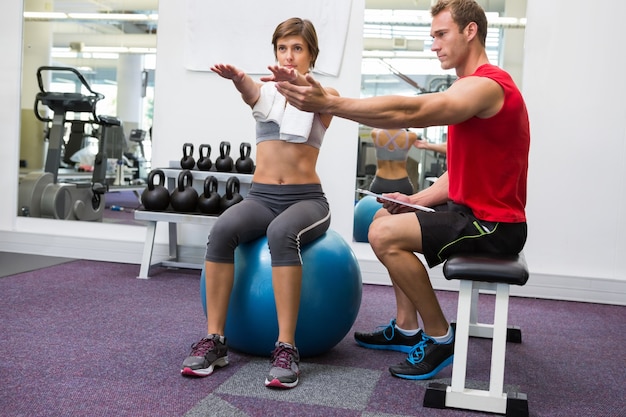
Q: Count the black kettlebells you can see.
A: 8